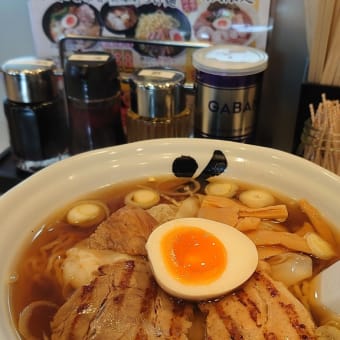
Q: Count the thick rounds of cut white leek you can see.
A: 5